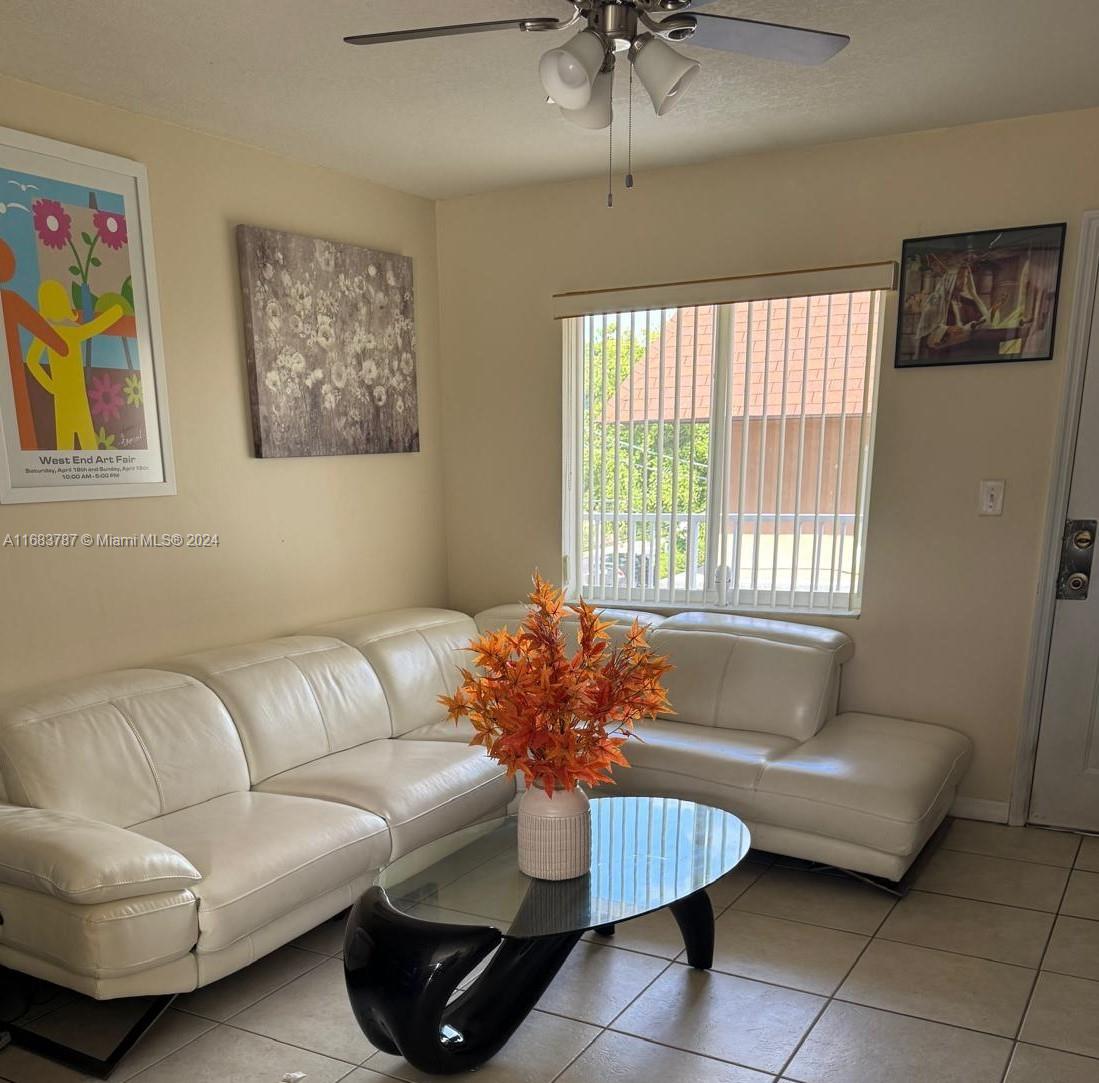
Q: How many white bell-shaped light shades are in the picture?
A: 3